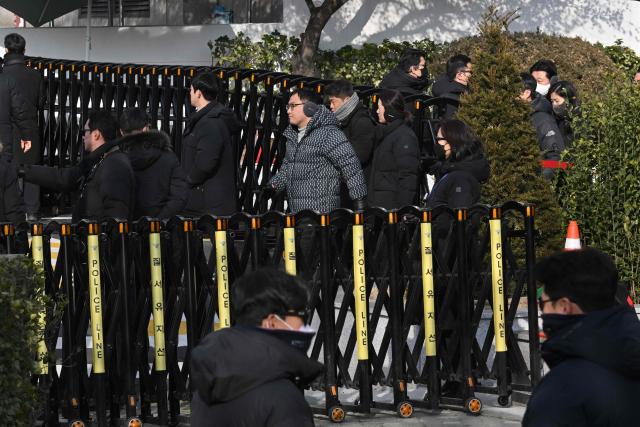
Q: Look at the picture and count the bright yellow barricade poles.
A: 8